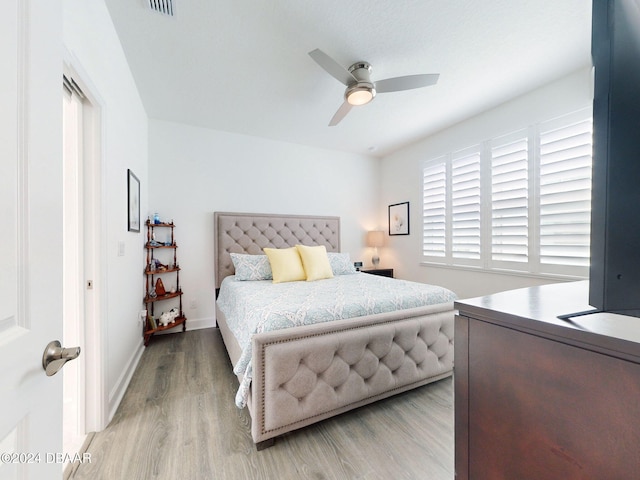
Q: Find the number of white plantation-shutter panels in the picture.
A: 4